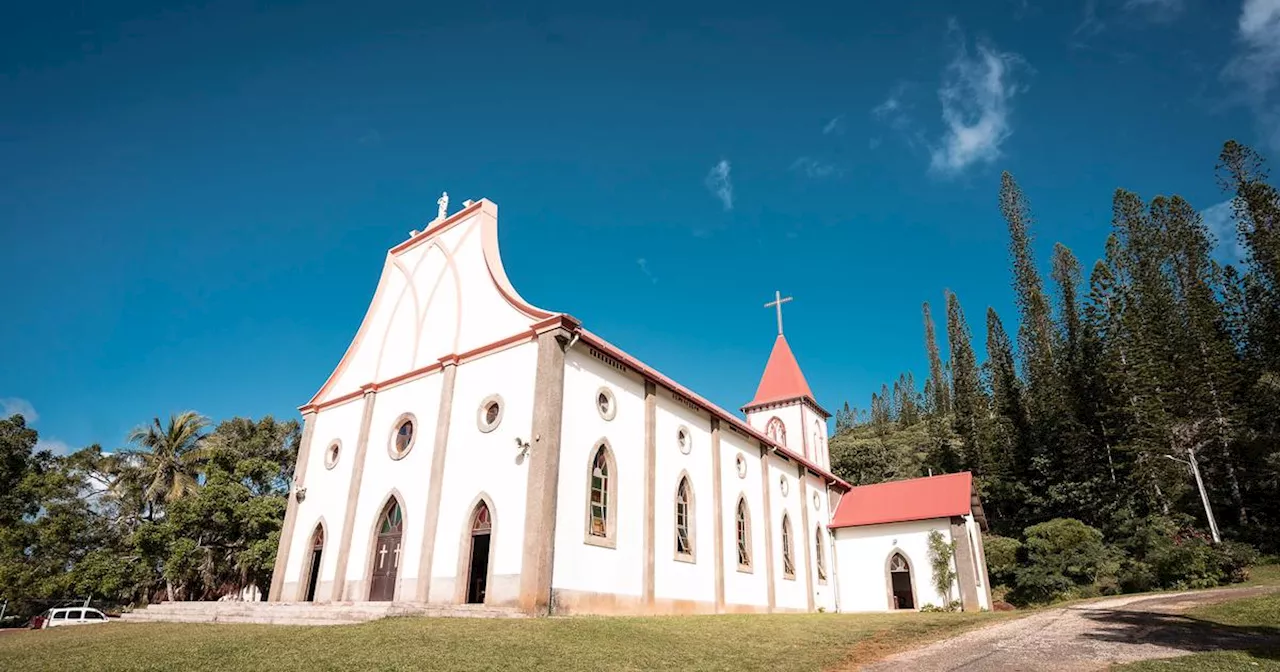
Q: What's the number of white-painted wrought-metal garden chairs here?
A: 0